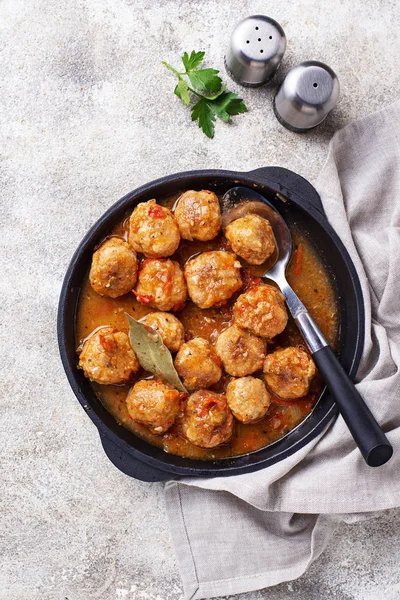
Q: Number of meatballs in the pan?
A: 15